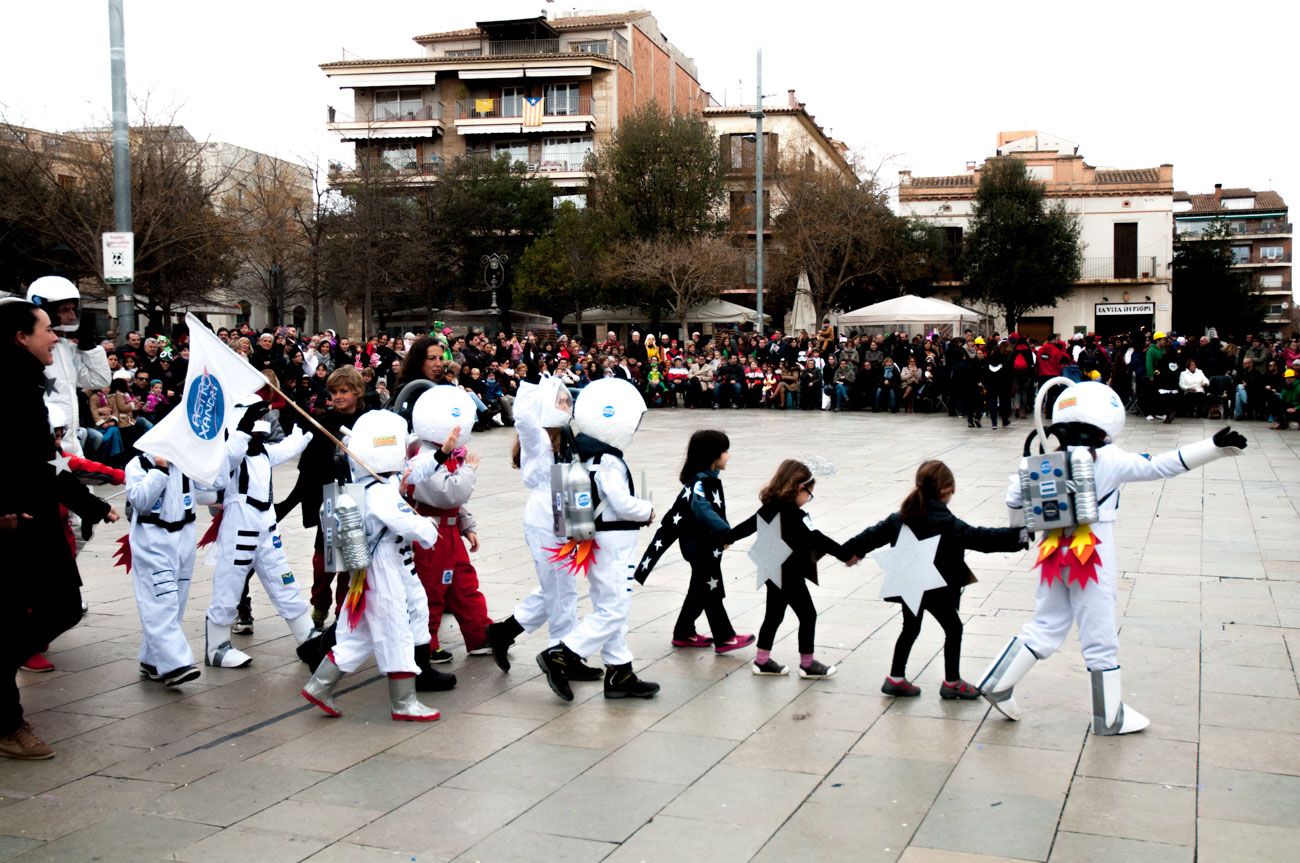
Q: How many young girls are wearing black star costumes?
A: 3